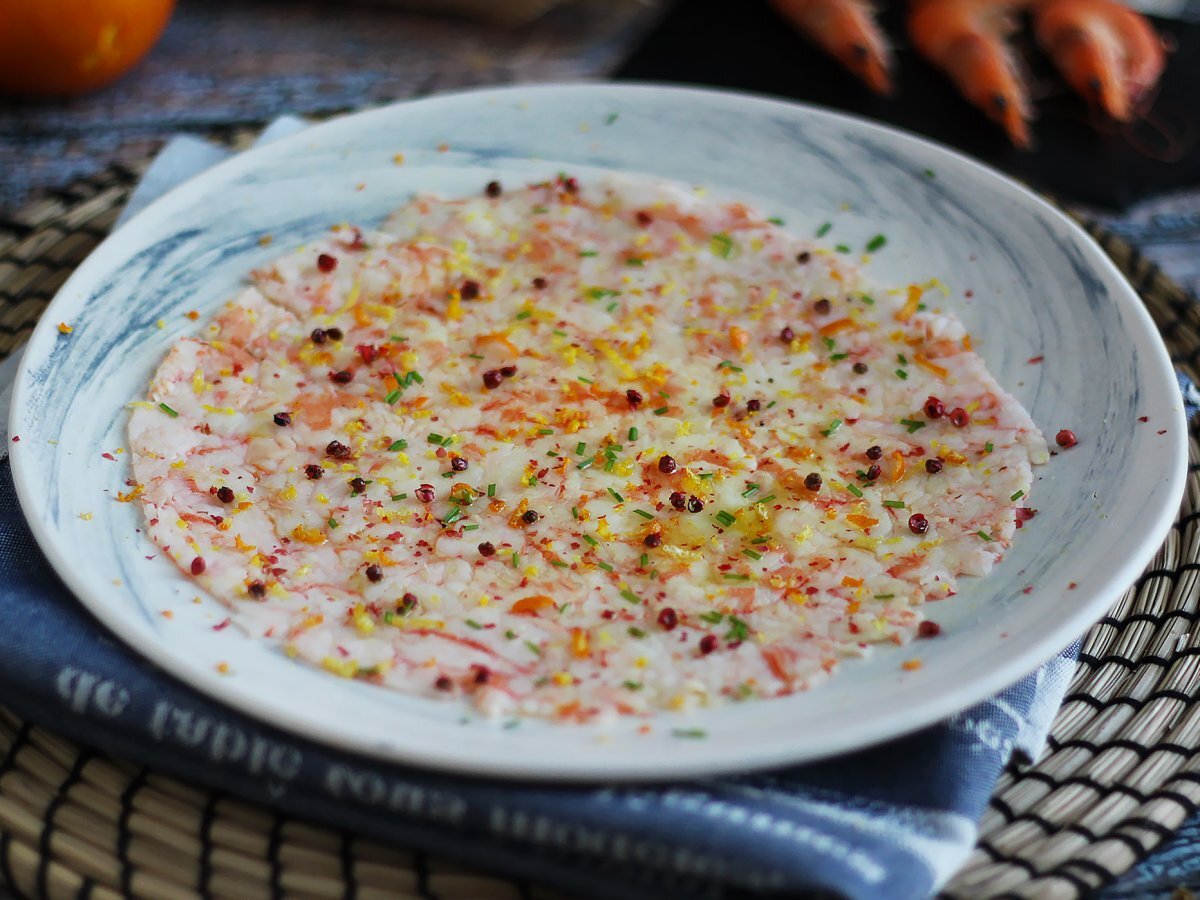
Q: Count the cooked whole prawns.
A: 3